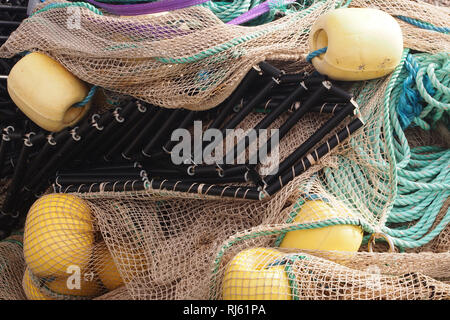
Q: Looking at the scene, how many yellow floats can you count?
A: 7